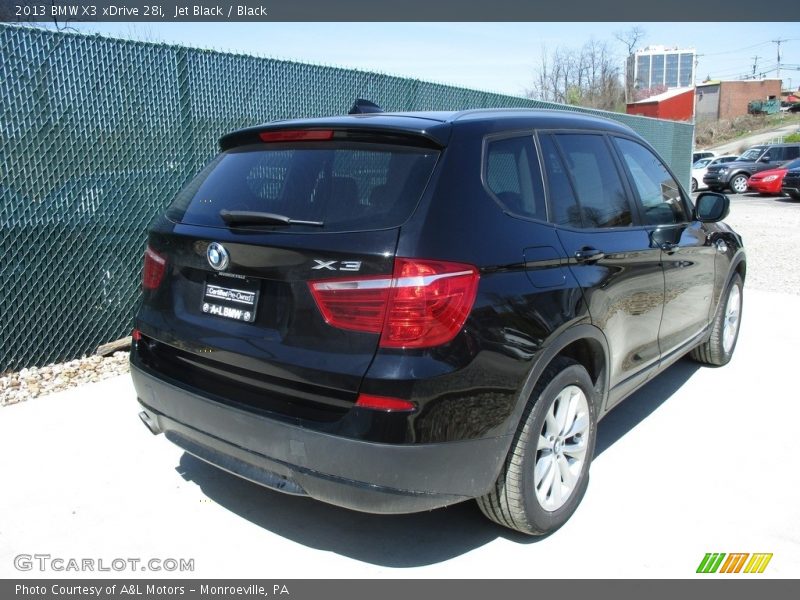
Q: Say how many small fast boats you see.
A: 0